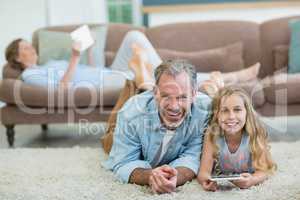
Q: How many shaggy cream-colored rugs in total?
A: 1